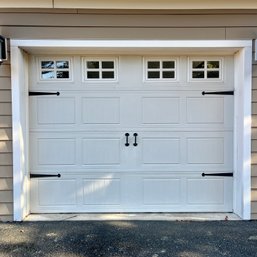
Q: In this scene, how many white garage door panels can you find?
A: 12